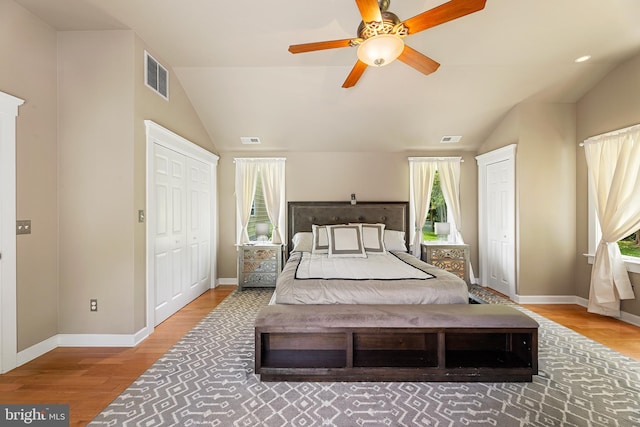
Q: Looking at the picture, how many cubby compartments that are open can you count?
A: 3